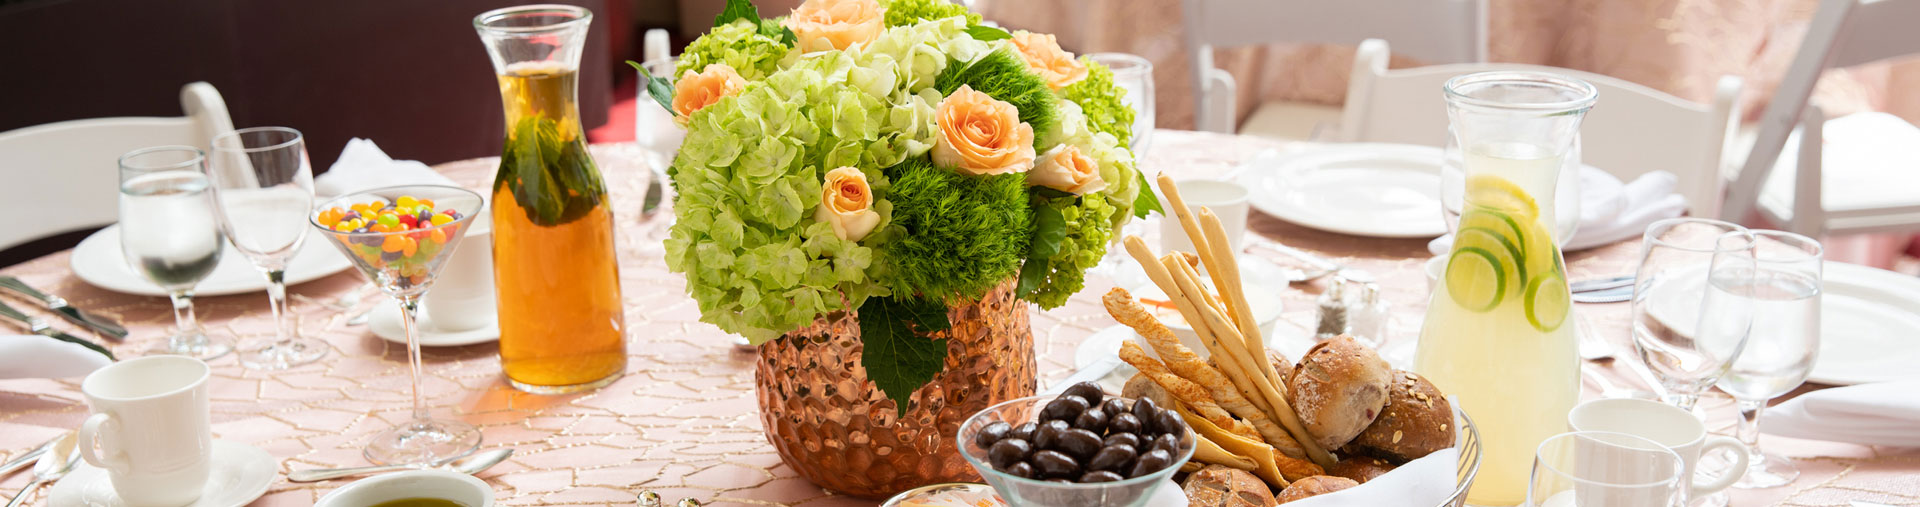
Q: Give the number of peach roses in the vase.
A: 6